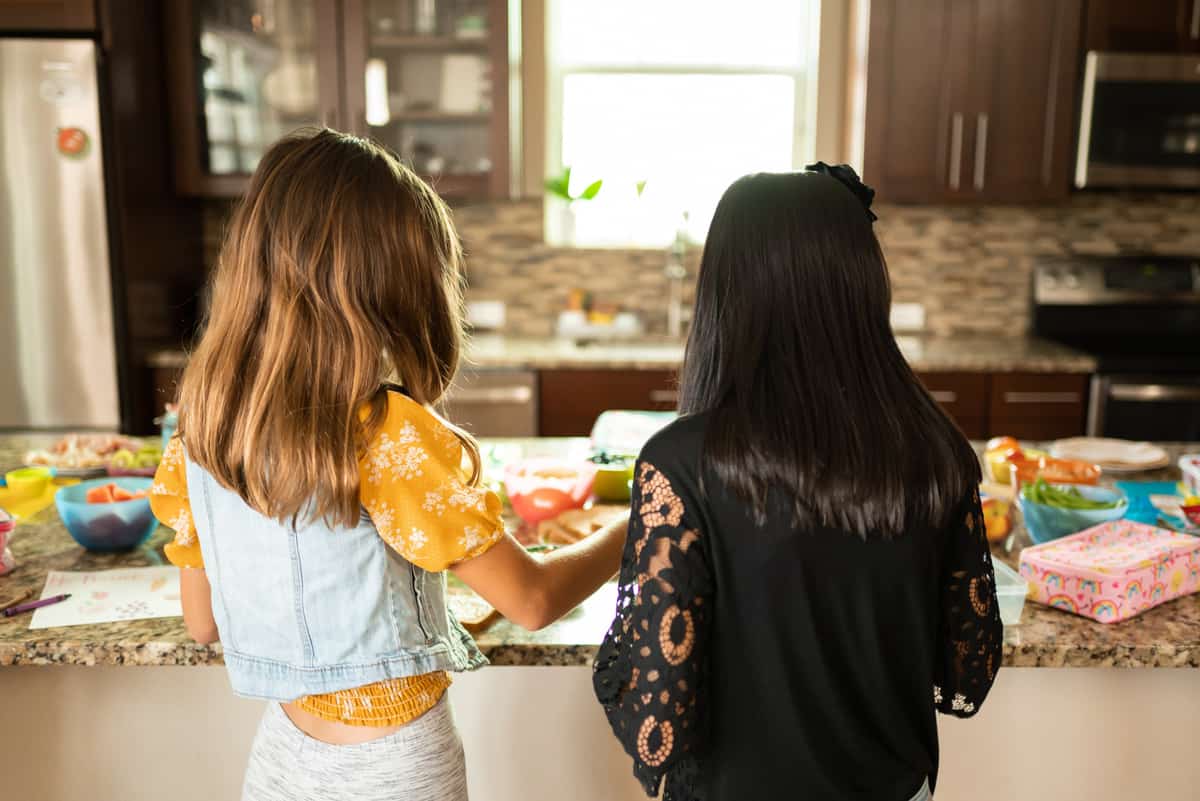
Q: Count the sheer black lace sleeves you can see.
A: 2